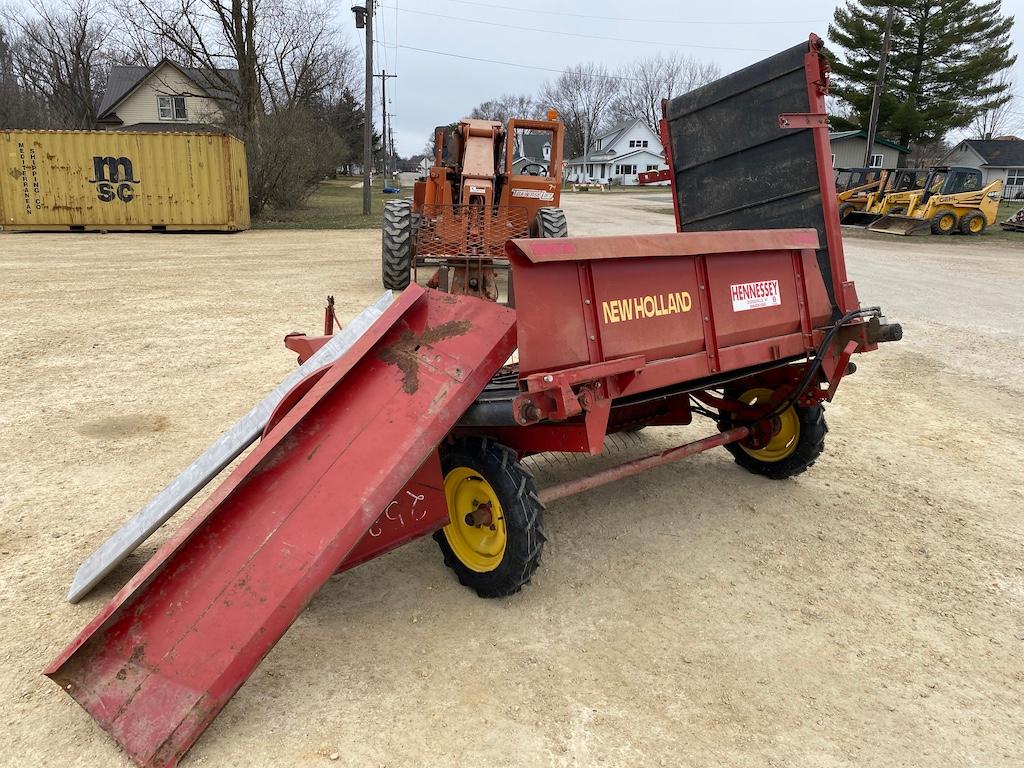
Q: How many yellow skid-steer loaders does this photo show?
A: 3